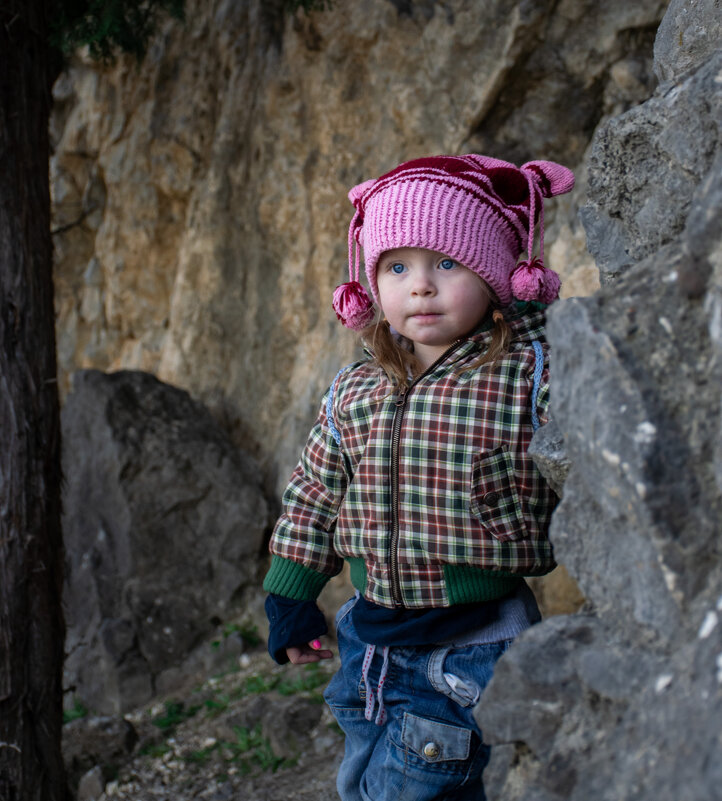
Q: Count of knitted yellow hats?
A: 0